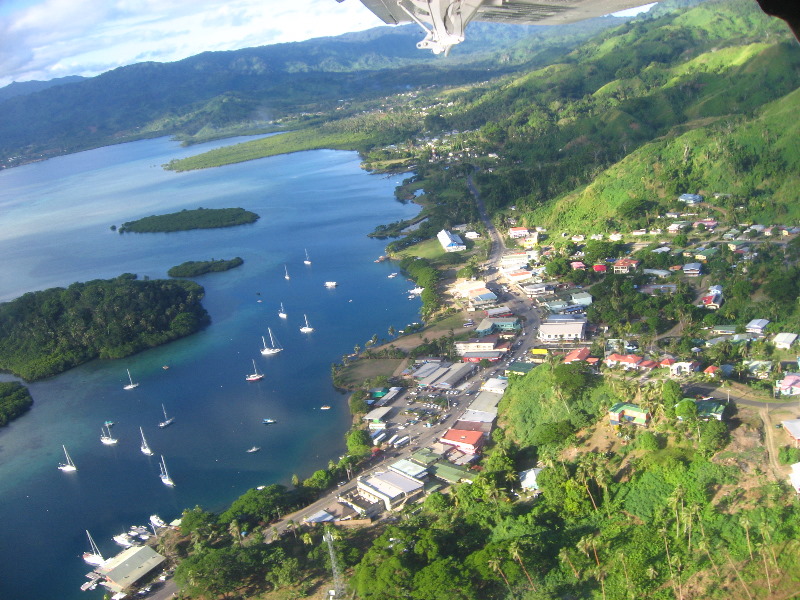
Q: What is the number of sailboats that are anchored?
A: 12